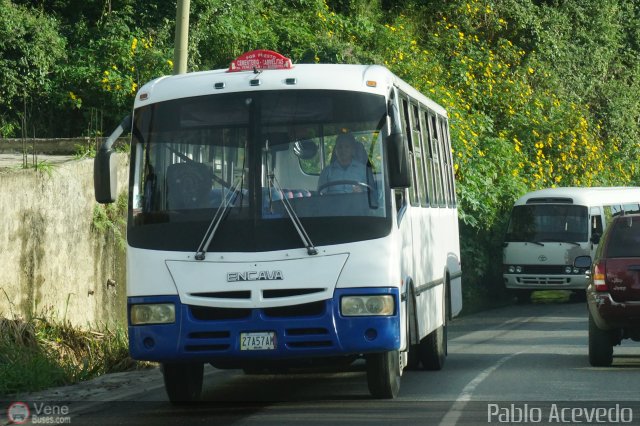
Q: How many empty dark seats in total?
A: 1